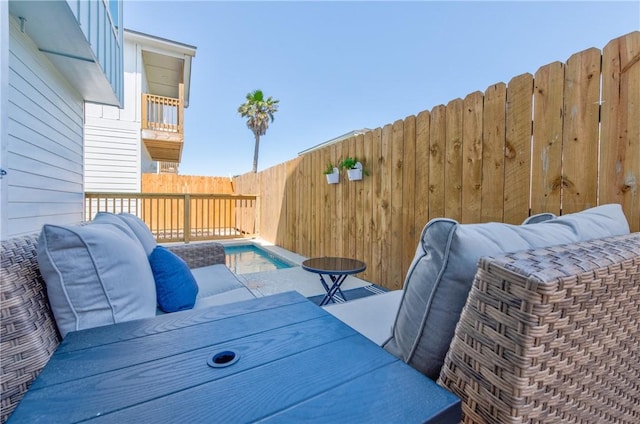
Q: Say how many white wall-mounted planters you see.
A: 2